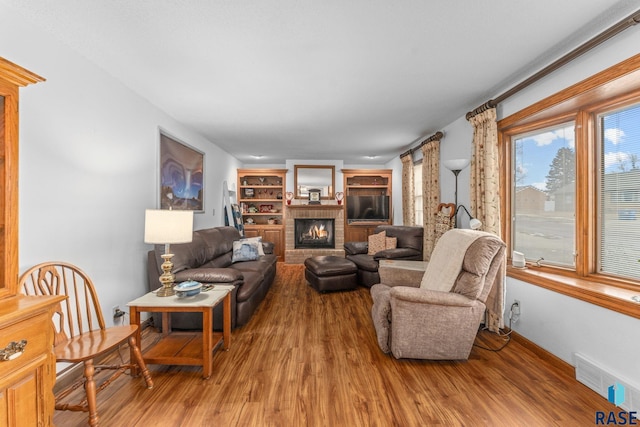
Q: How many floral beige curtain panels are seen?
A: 3